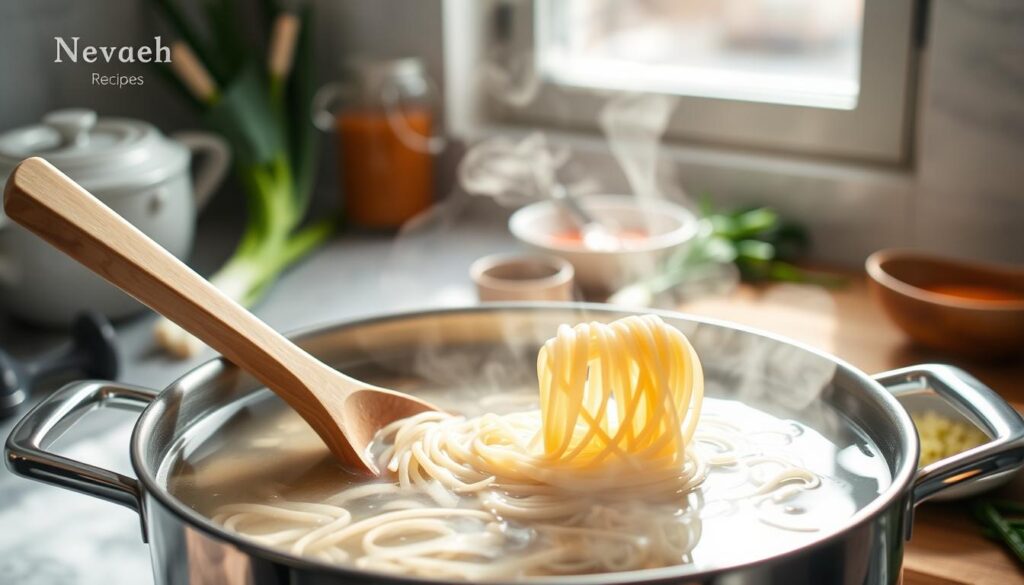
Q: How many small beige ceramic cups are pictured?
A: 1